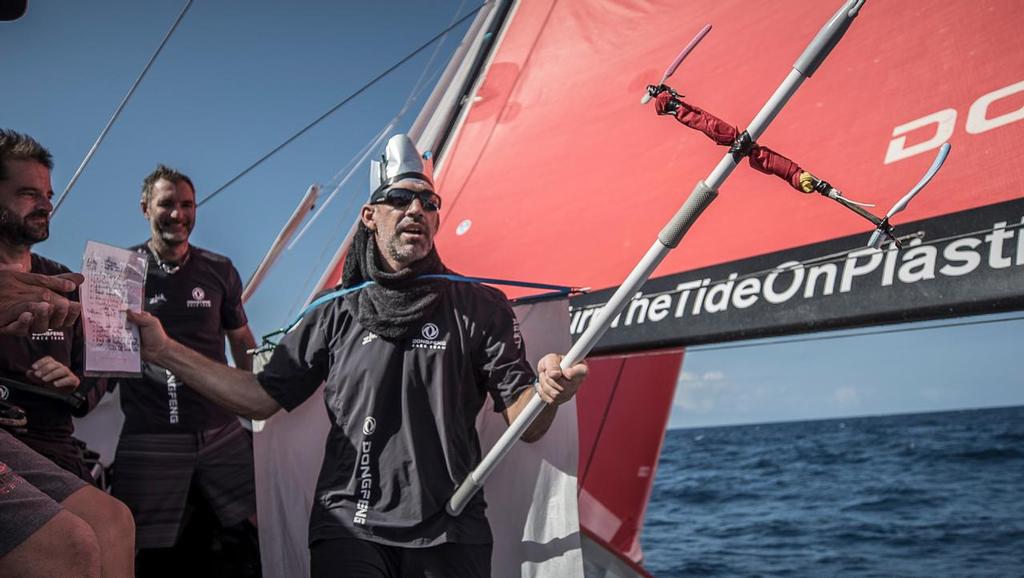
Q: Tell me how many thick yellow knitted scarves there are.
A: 0